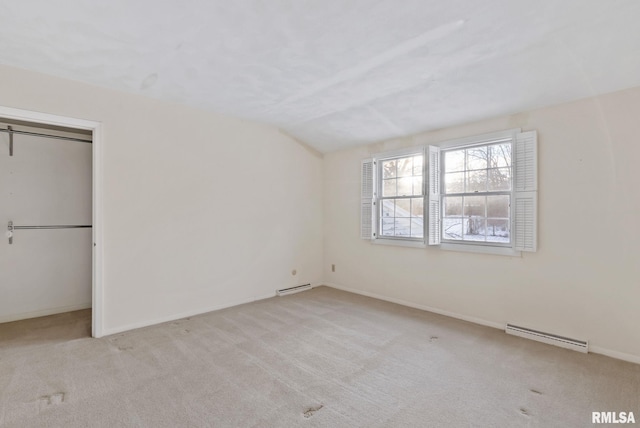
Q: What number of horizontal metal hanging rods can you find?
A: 2